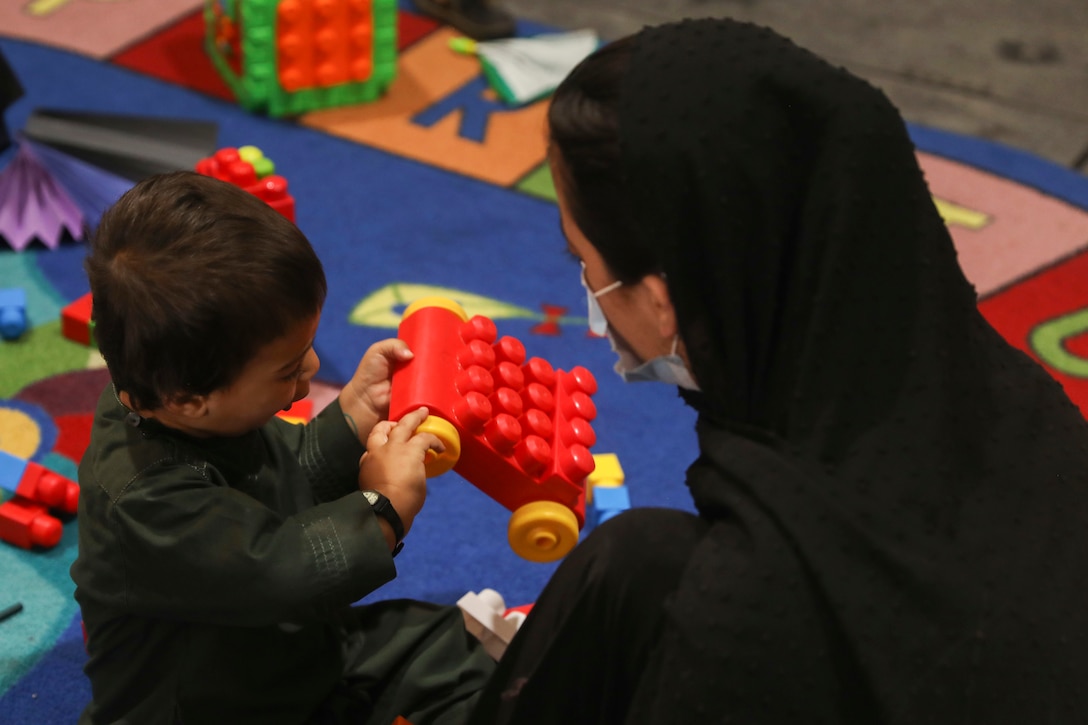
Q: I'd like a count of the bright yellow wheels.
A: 3